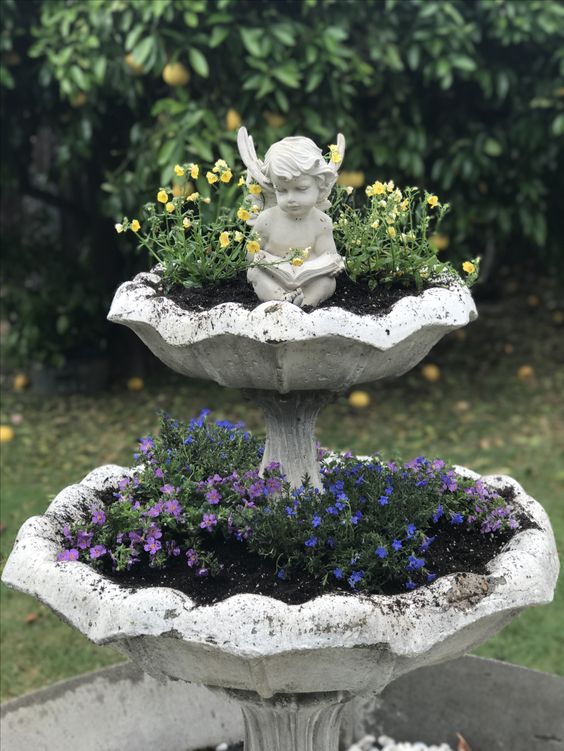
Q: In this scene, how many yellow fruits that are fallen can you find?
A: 6